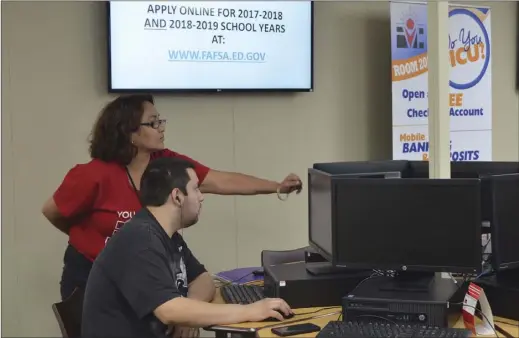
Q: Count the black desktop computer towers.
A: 3